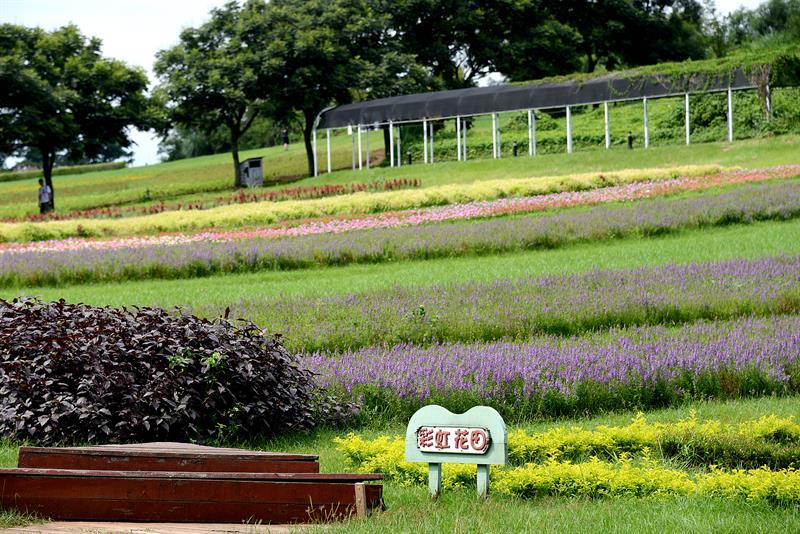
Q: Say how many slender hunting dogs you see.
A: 0